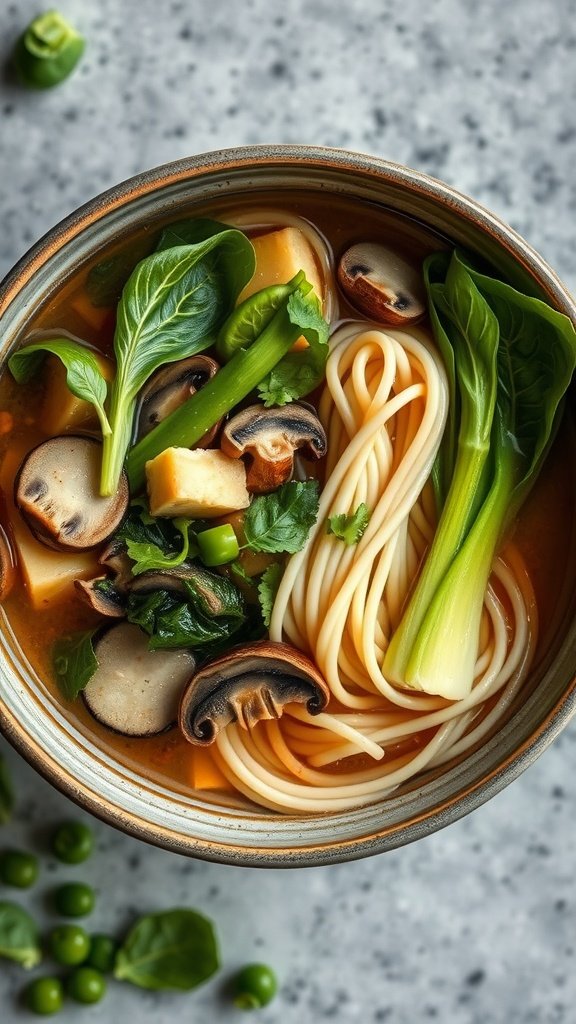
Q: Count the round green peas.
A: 8